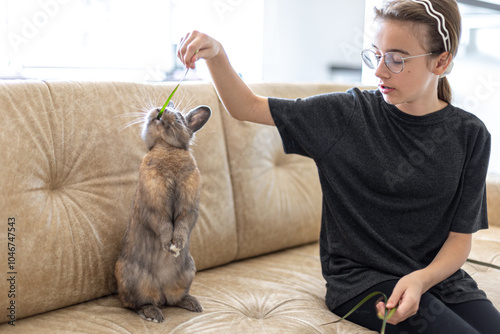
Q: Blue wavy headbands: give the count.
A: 0